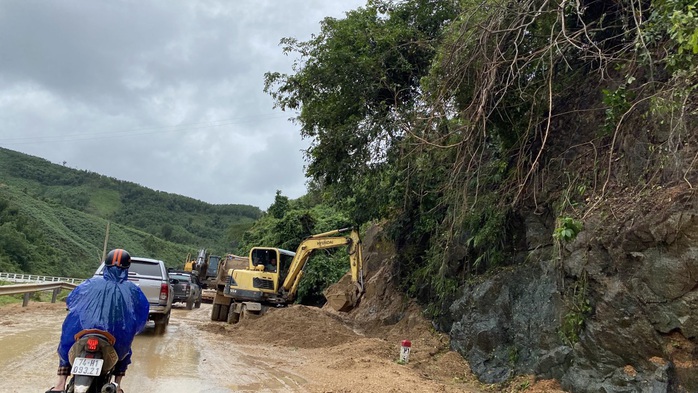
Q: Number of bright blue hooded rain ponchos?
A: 1